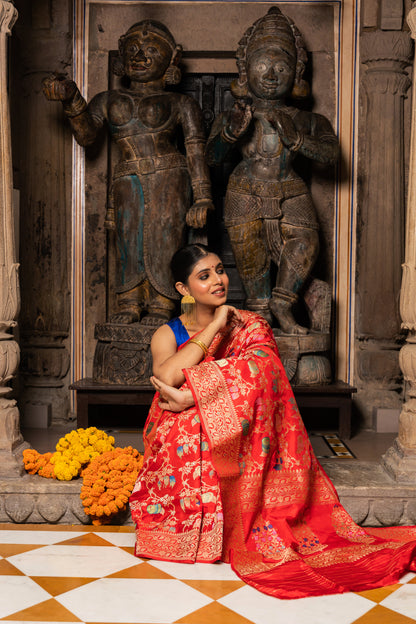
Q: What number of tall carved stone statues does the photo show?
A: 2